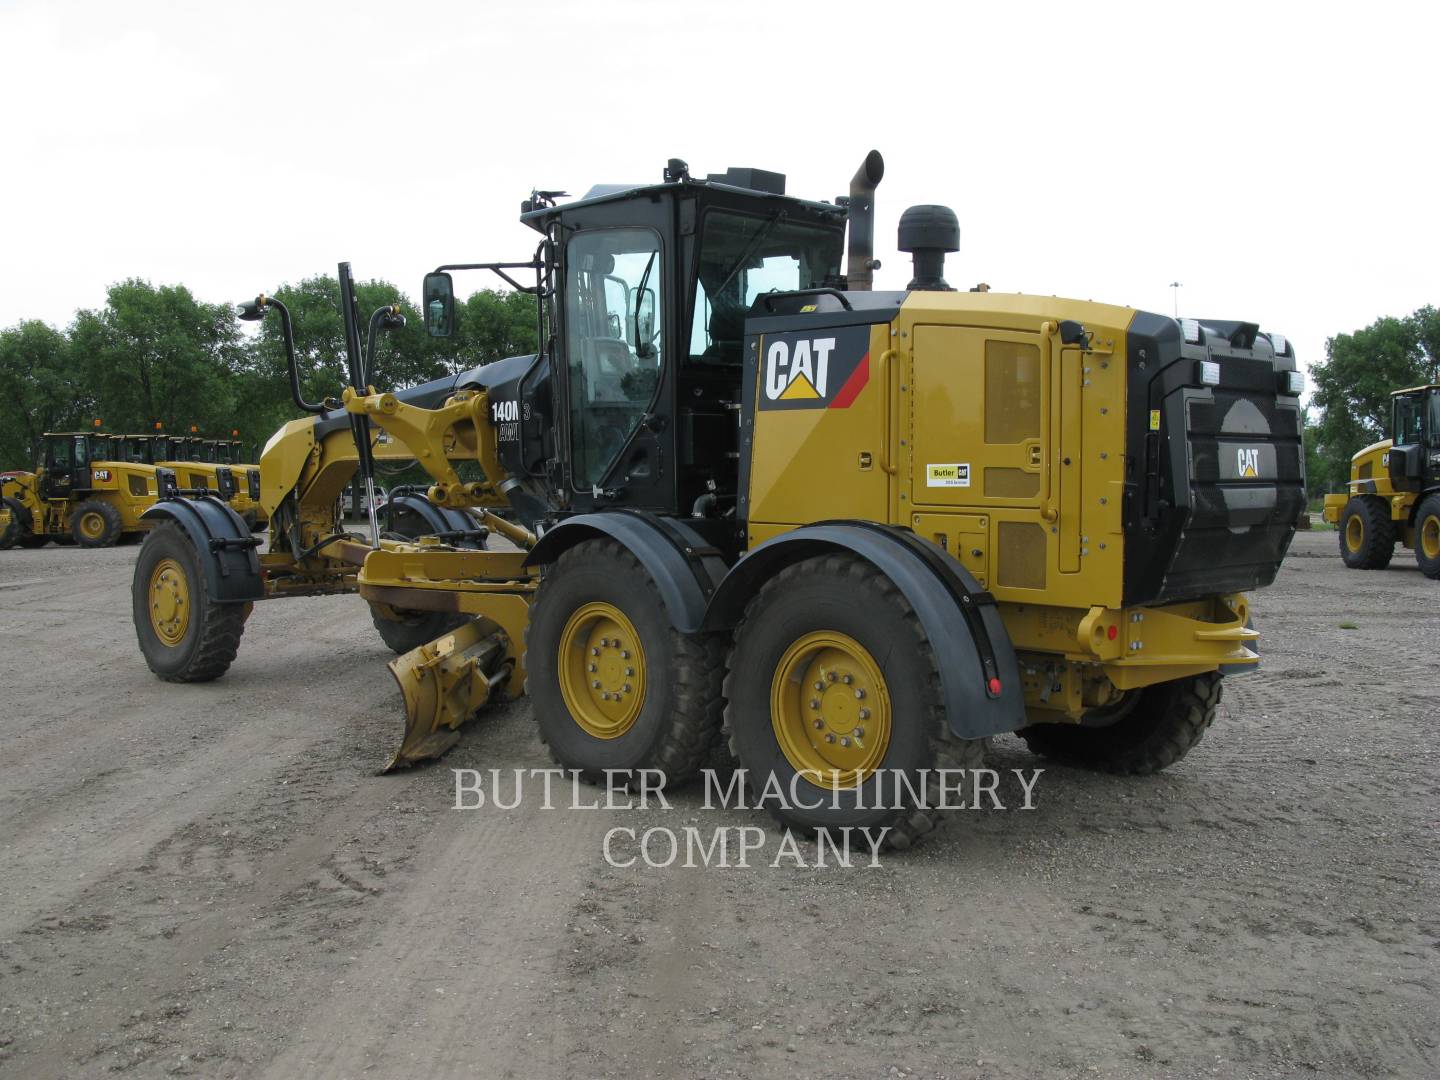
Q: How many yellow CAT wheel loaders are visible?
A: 5